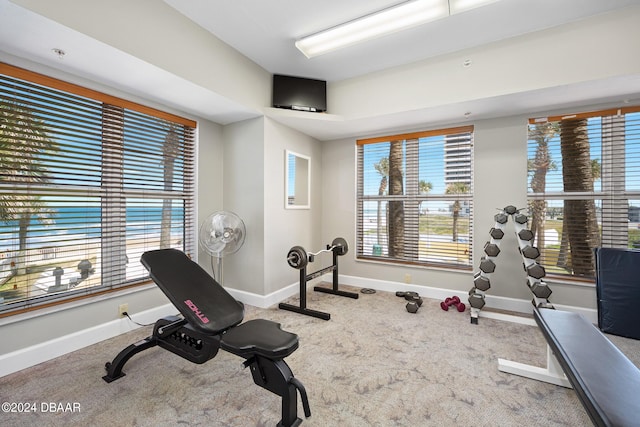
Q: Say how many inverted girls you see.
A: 0